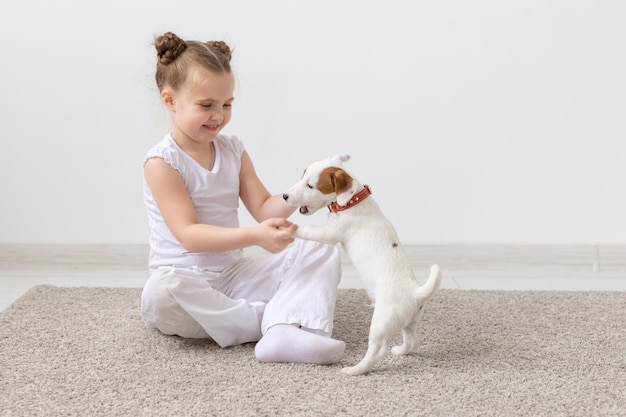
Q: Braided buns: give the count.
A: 2